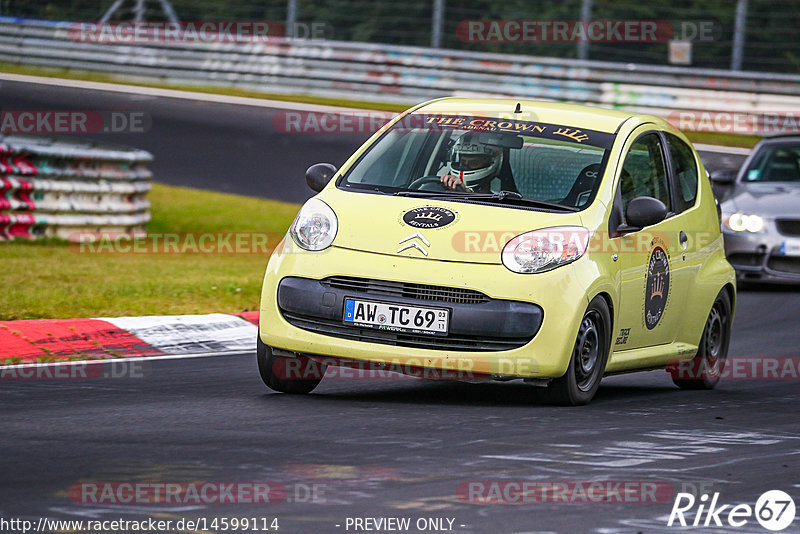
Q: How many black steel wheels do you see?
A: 2